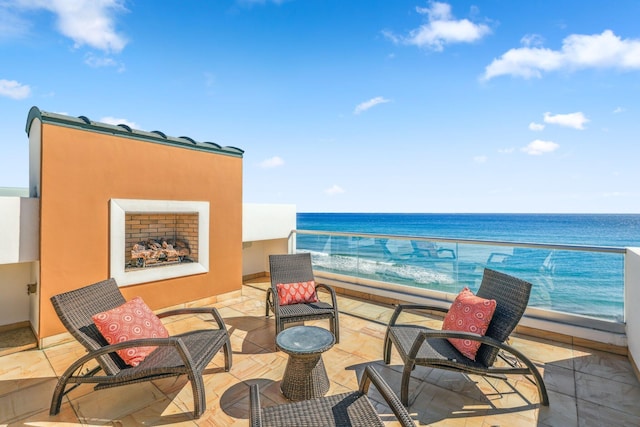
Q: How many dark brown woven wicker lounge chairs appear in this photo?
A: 4